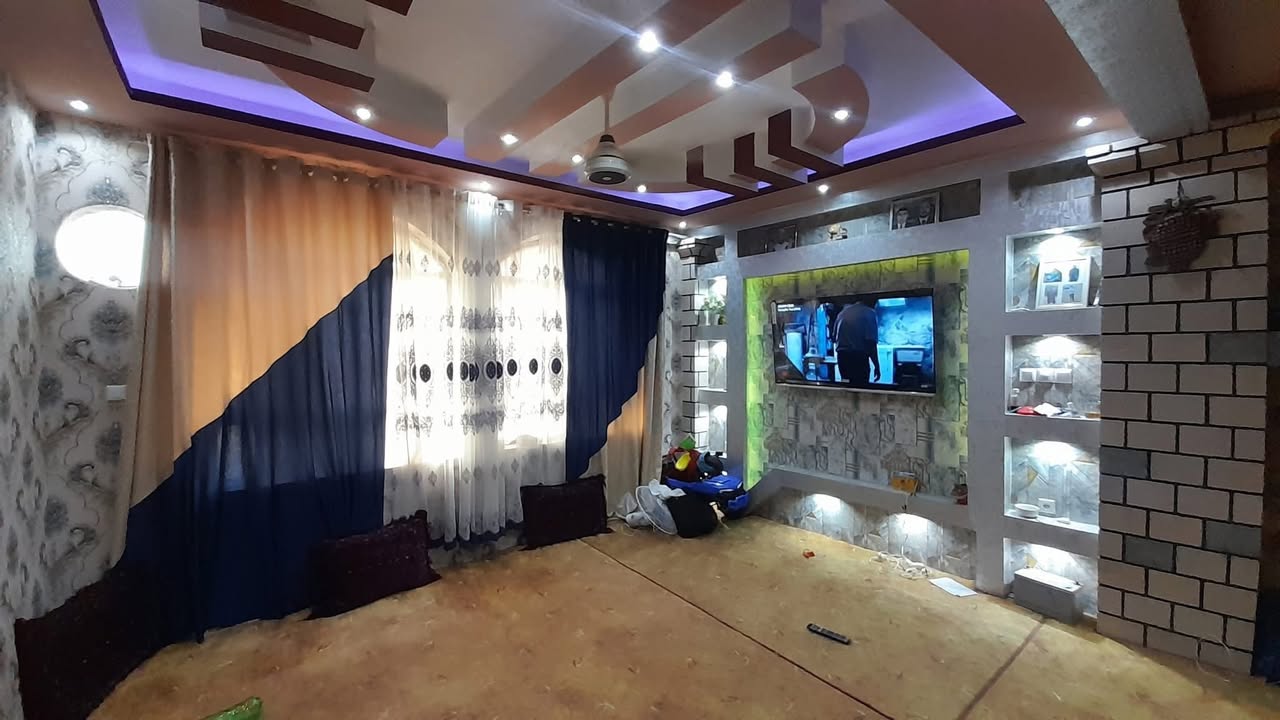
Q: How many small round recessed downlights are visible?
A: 12